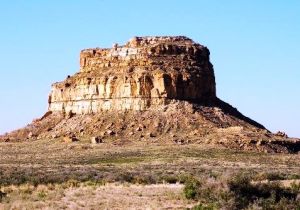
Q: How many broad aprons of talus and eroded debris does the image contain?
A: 1